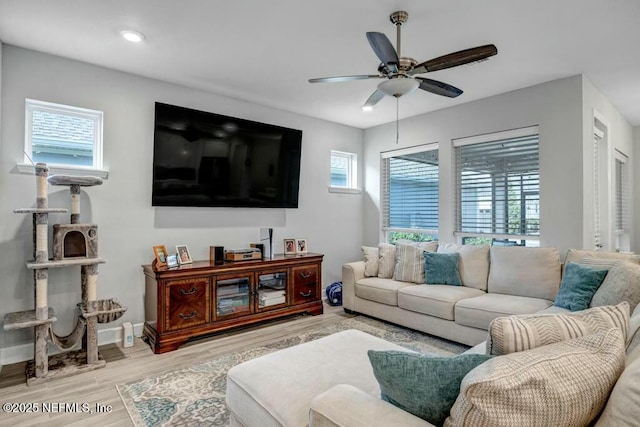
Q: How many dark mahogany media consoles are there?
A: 1